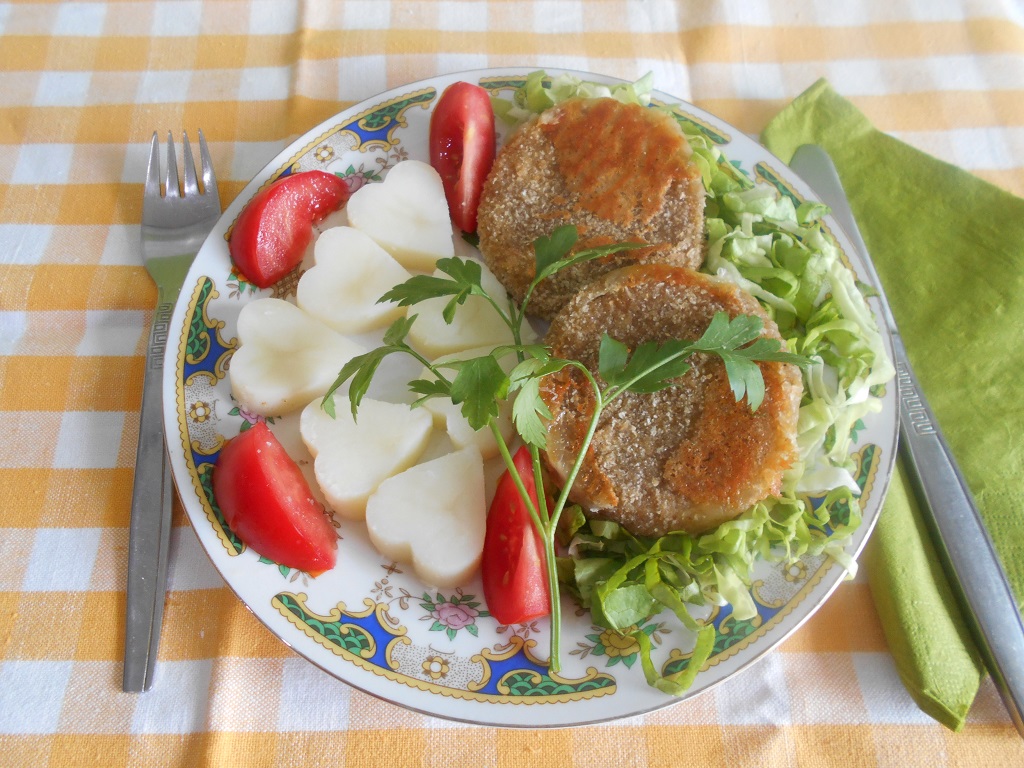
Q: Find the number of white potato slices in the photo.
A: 7